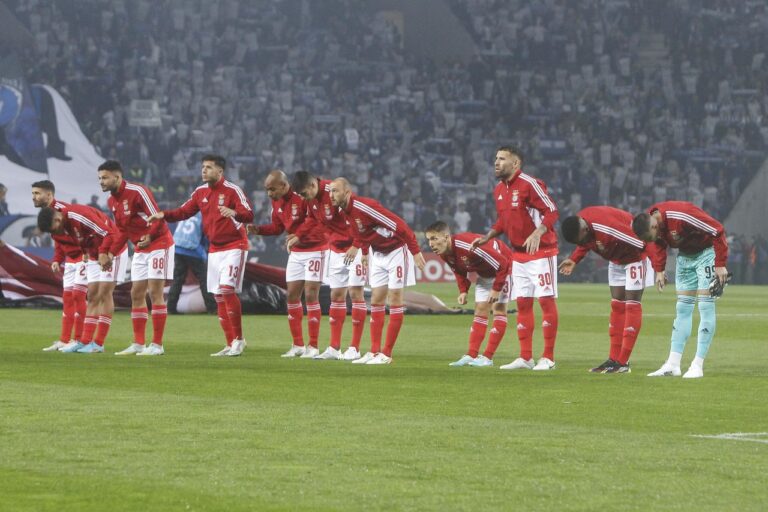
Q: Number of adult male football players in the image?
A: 11